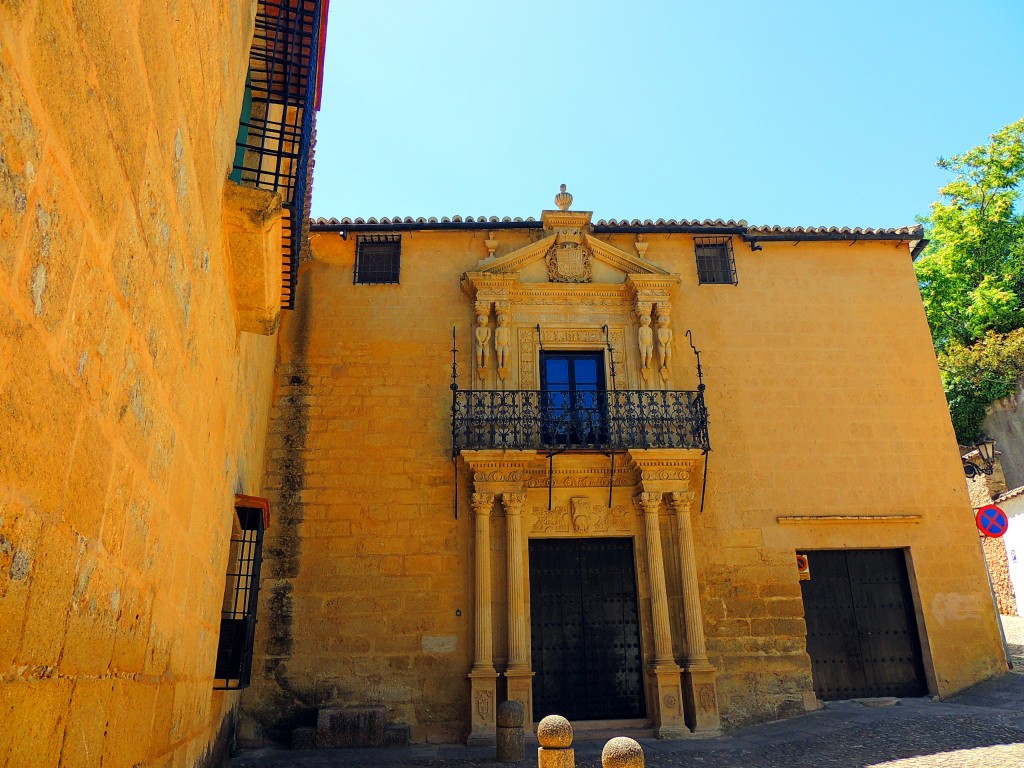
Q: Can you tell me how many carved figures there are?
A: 4